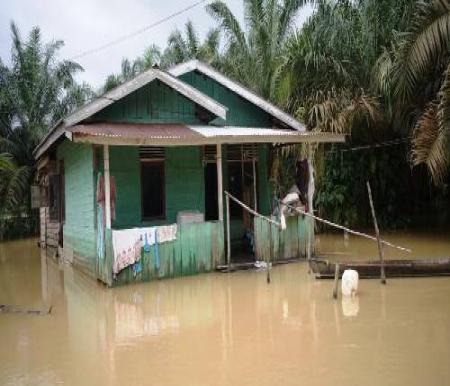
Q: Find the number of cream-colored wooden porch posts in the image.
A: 3